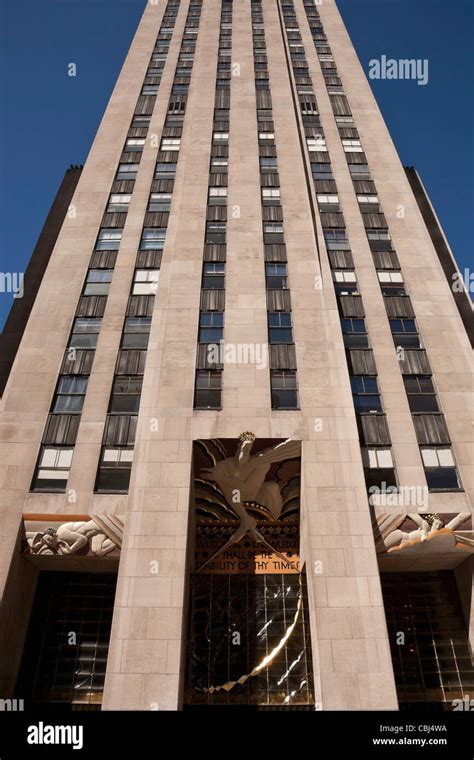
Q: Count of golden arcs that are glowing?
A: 1